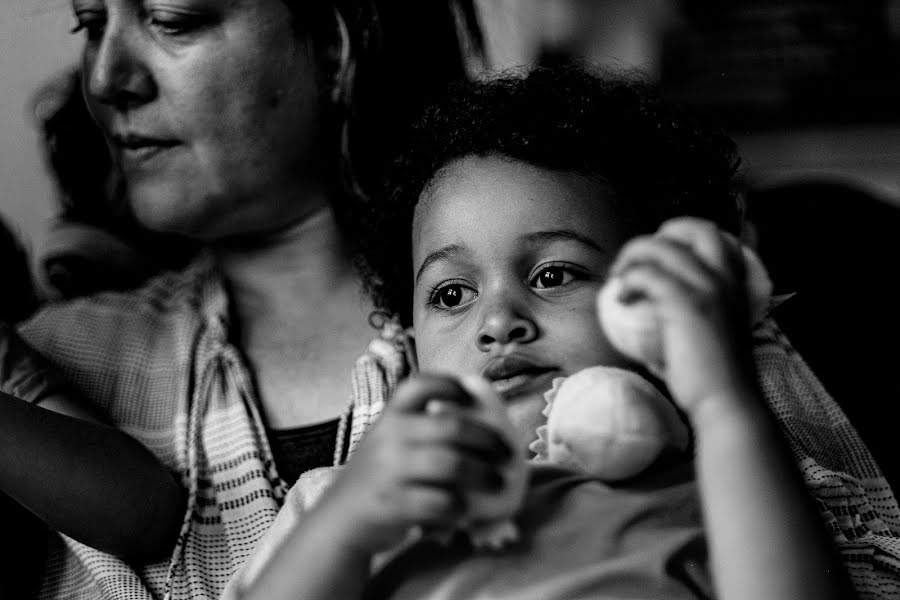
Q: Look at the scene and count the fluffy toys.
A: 3